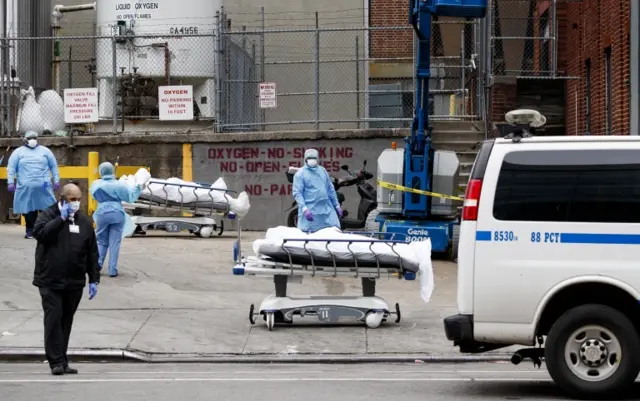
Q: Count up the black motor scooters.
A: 1